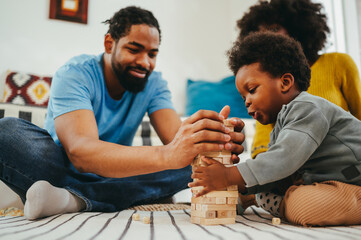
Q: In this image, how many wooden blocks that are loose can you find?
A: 3